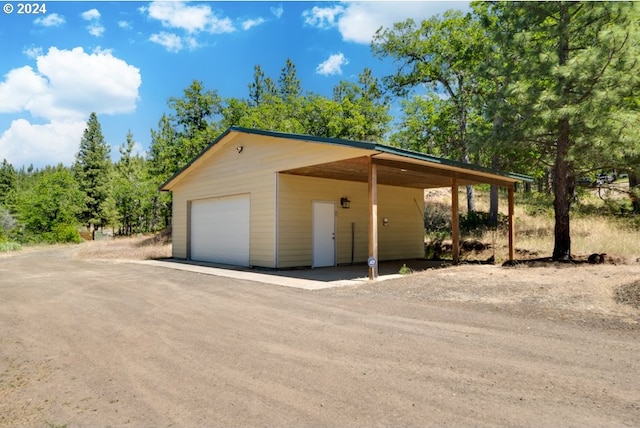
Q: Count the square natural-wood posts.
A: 3